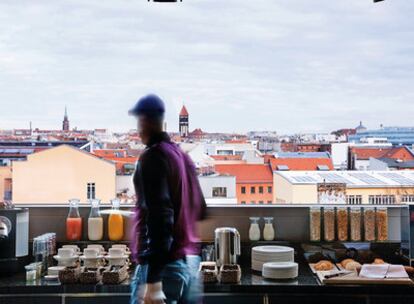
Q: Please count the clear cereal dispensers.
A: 6